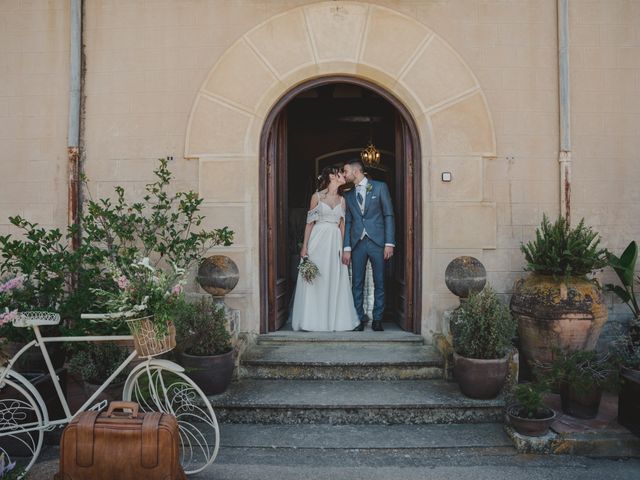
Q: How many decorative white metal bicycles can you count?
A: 1